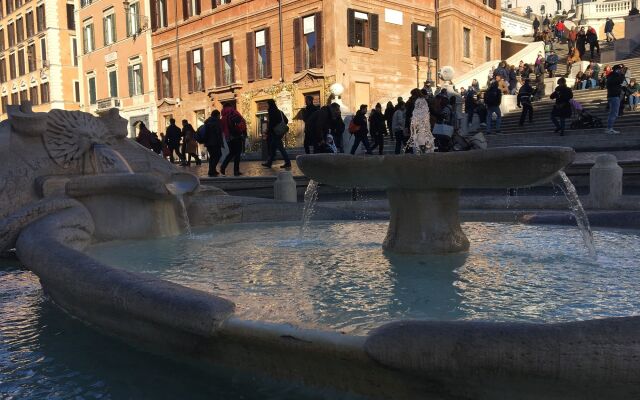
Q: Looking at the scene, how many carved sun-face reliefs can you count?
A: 1